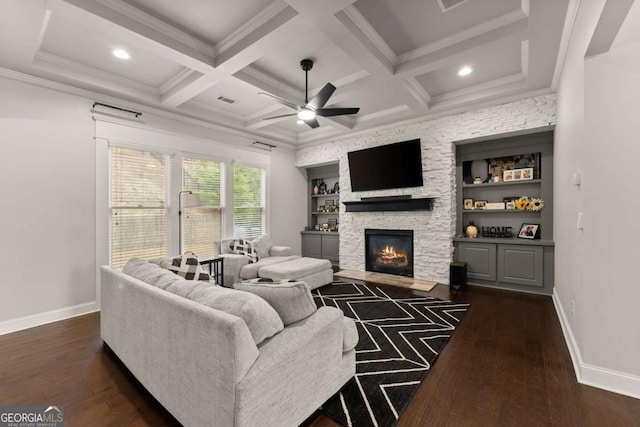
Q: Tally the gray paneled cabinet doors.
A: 4